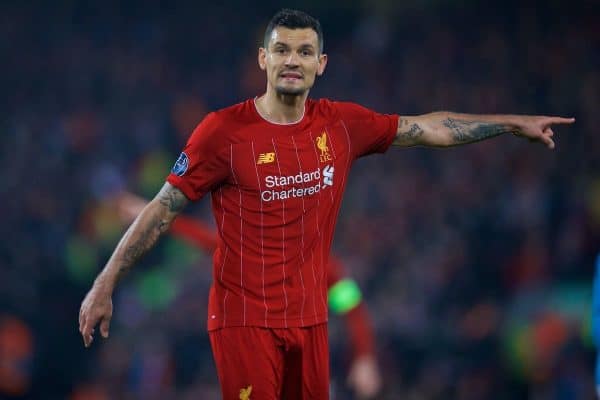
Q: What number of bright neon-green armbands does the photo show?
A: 1